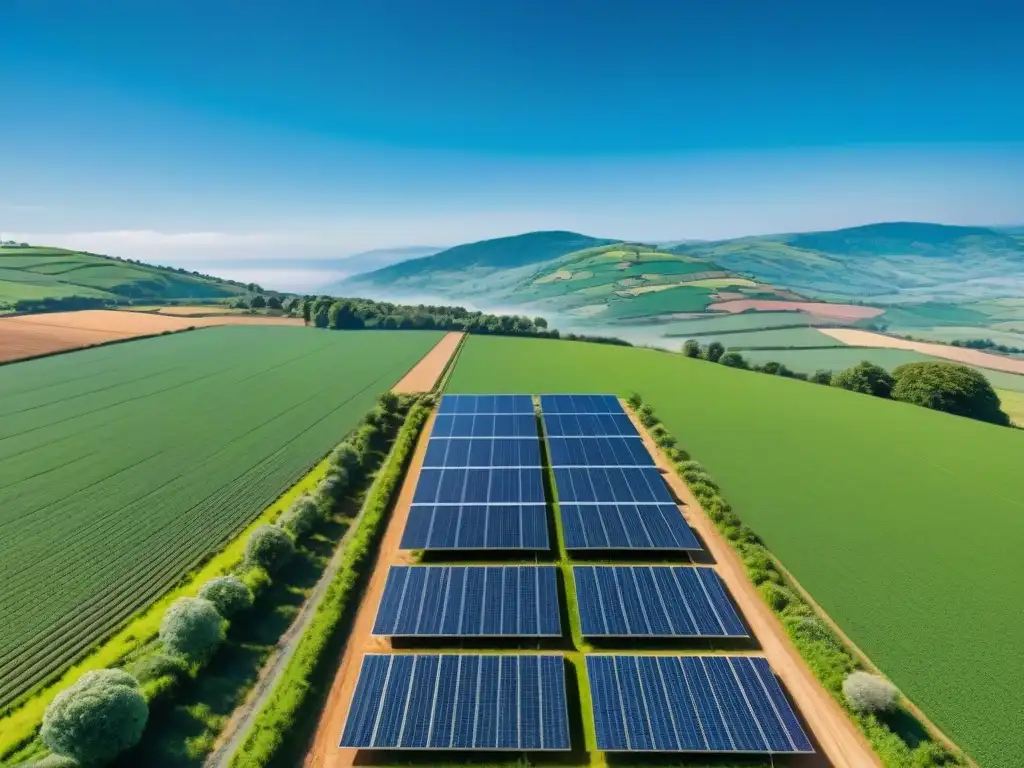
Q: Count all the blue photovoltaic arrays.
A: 14